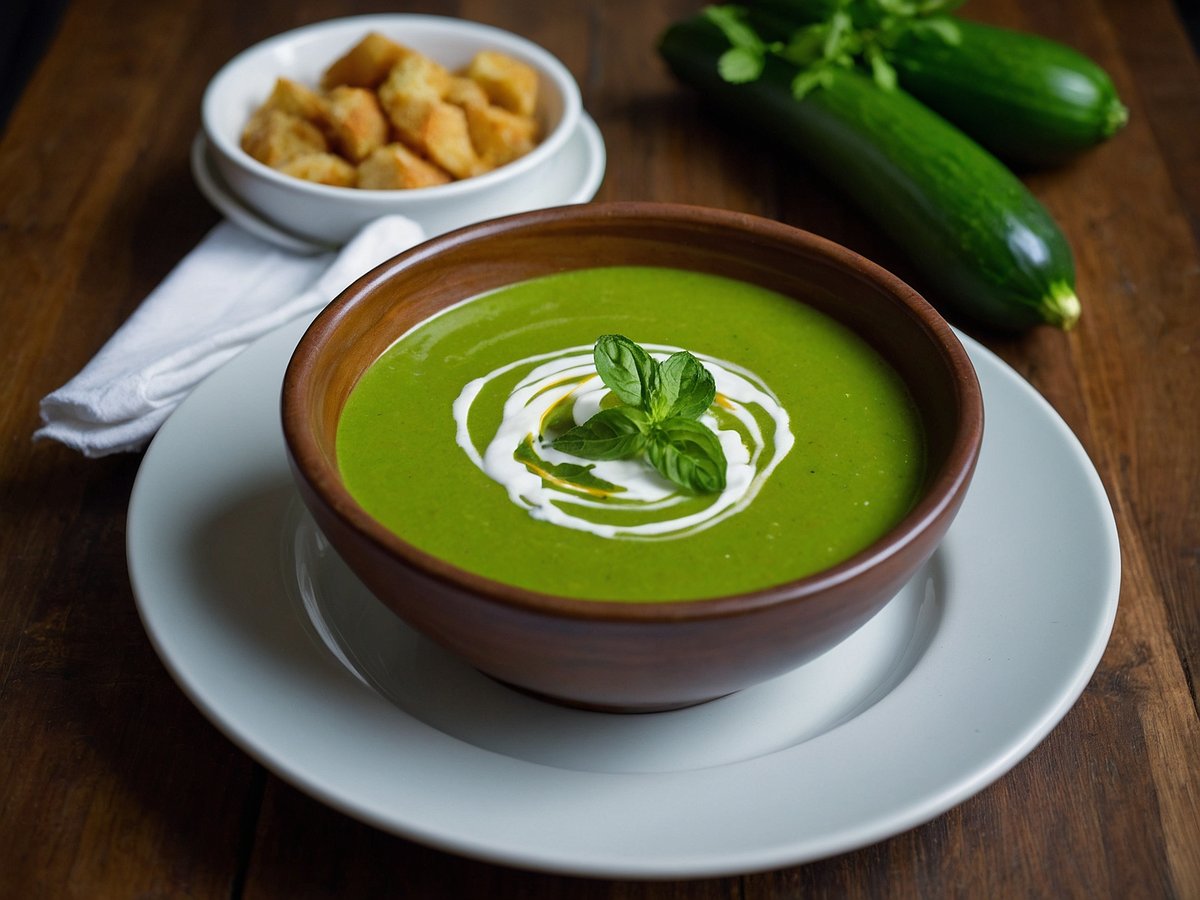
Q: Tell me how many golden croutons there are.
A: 11